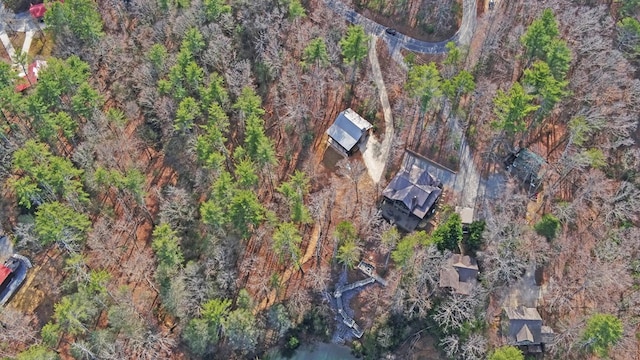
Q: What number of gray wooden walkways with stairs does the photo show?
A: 1